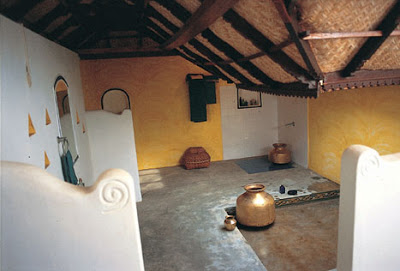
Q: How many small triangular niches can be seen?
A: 5